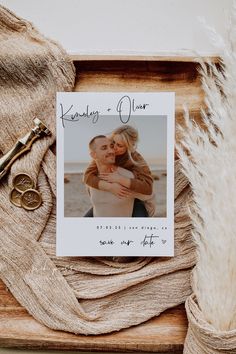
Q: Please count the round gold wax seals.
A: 3